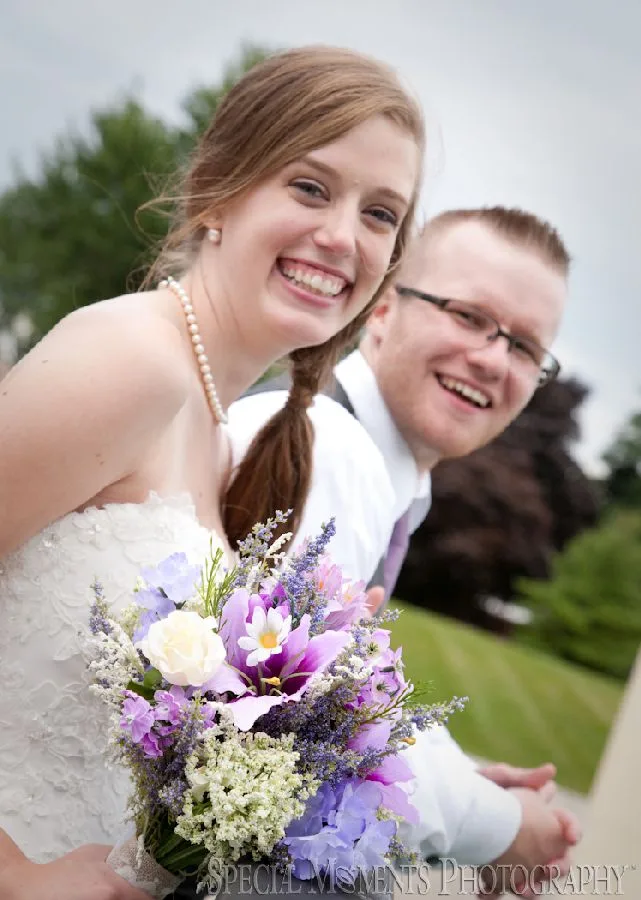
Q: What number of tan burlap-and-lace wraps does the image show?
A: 1